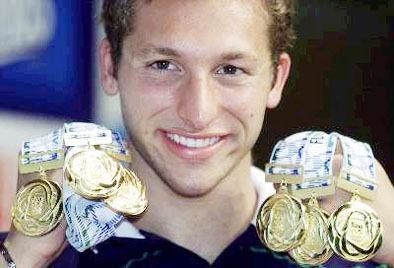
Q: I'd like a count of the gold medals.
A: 6